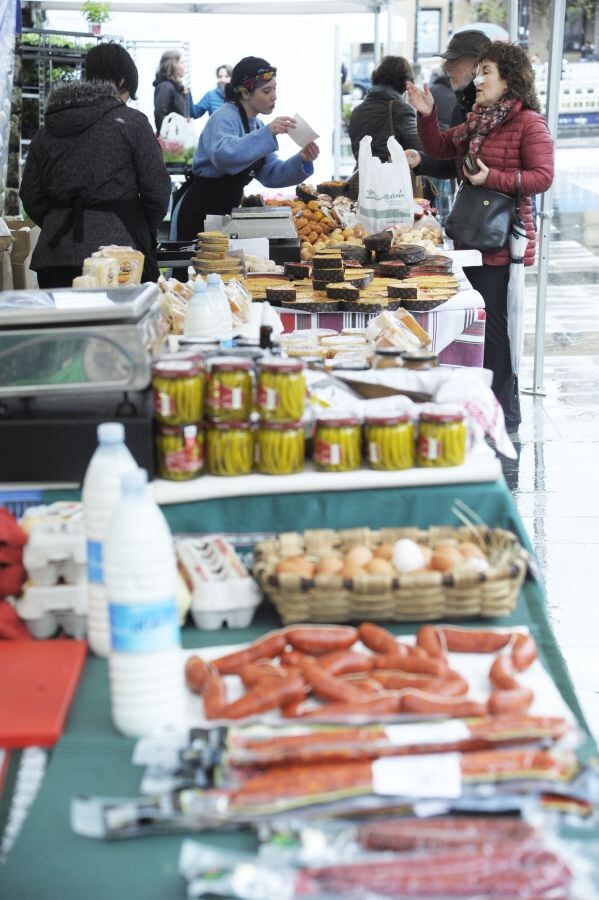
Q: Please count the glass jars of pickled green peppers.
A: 9